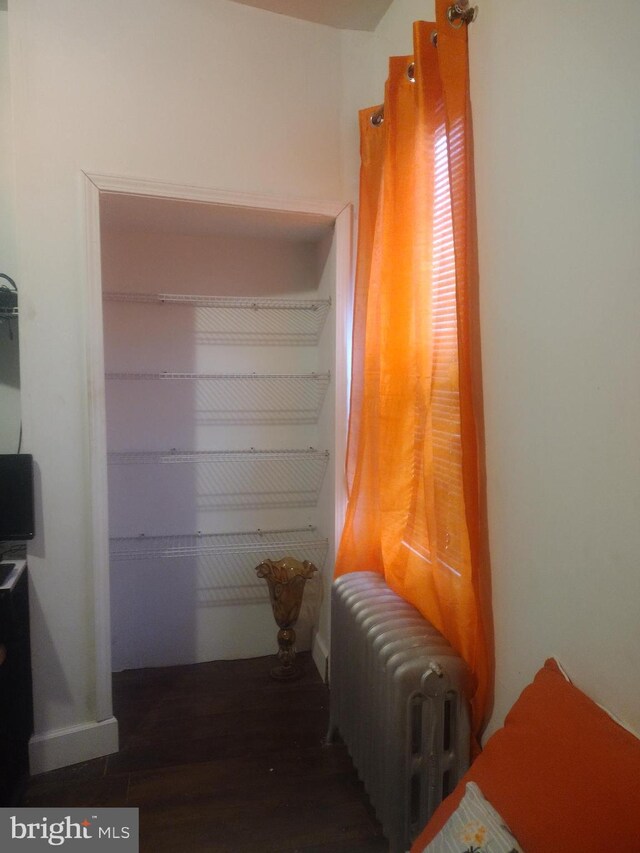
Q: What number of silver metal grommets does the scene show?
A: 4